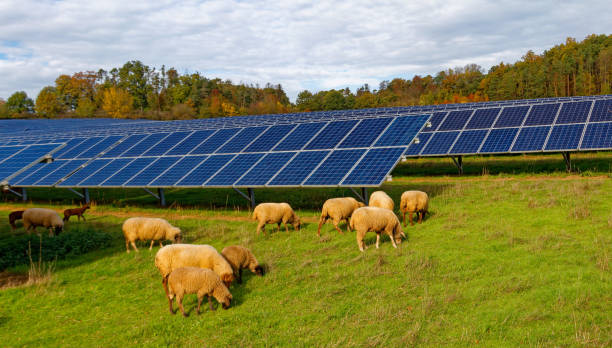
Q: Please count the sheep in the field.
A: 12